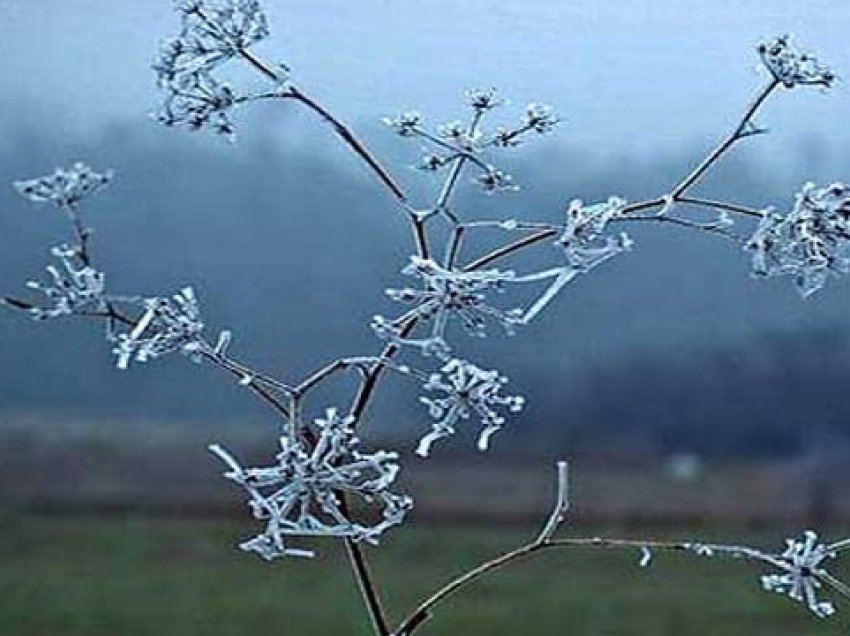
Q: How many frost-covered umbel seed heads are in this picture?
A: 12